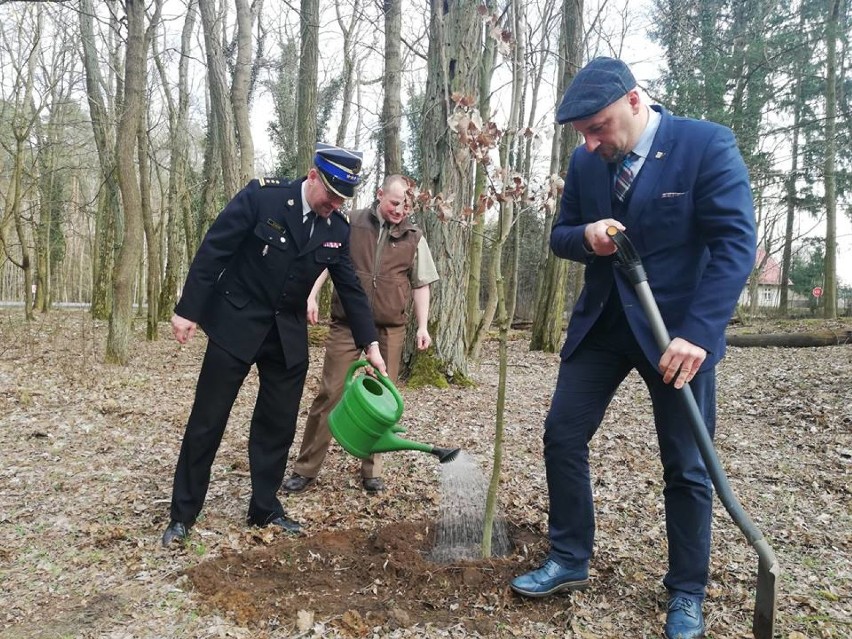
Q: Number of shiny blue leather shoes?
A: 2